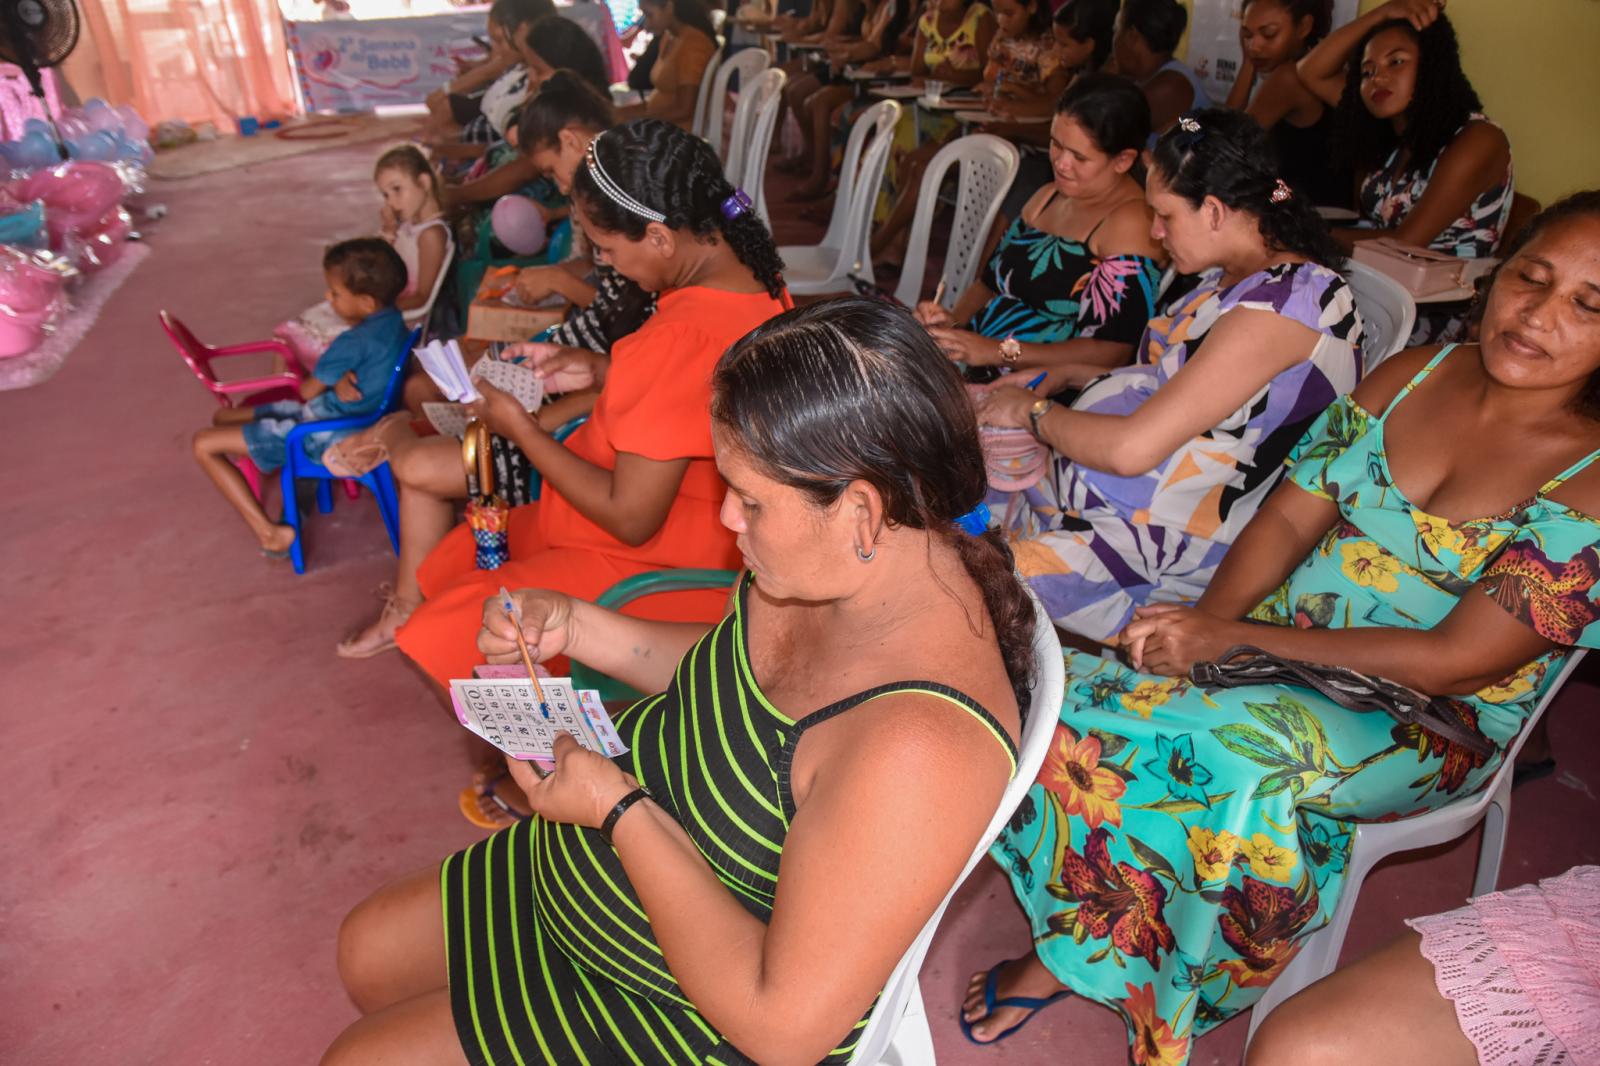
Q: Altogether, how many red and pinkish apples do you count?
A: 0